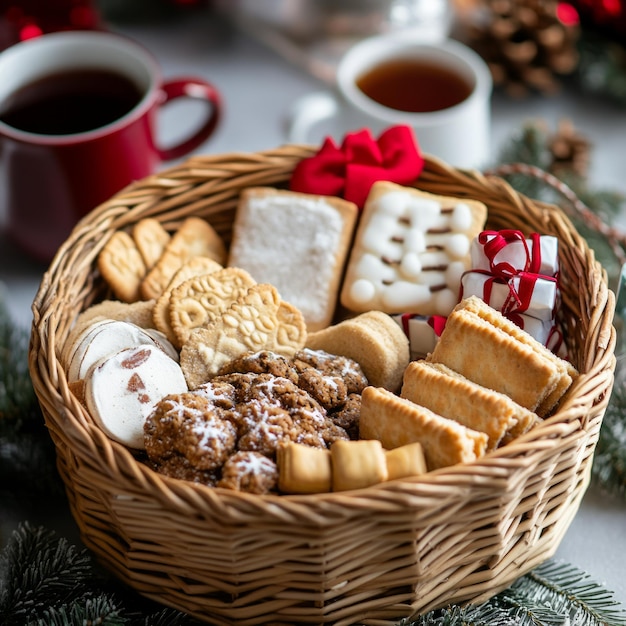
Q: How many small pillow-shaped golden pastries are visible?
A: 3